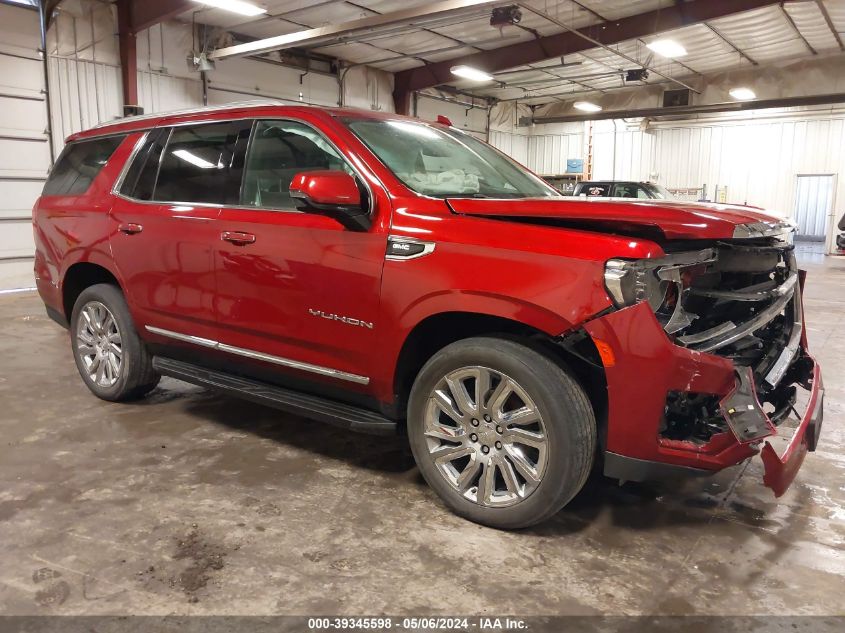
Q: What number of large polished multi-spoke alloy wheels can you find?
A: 2